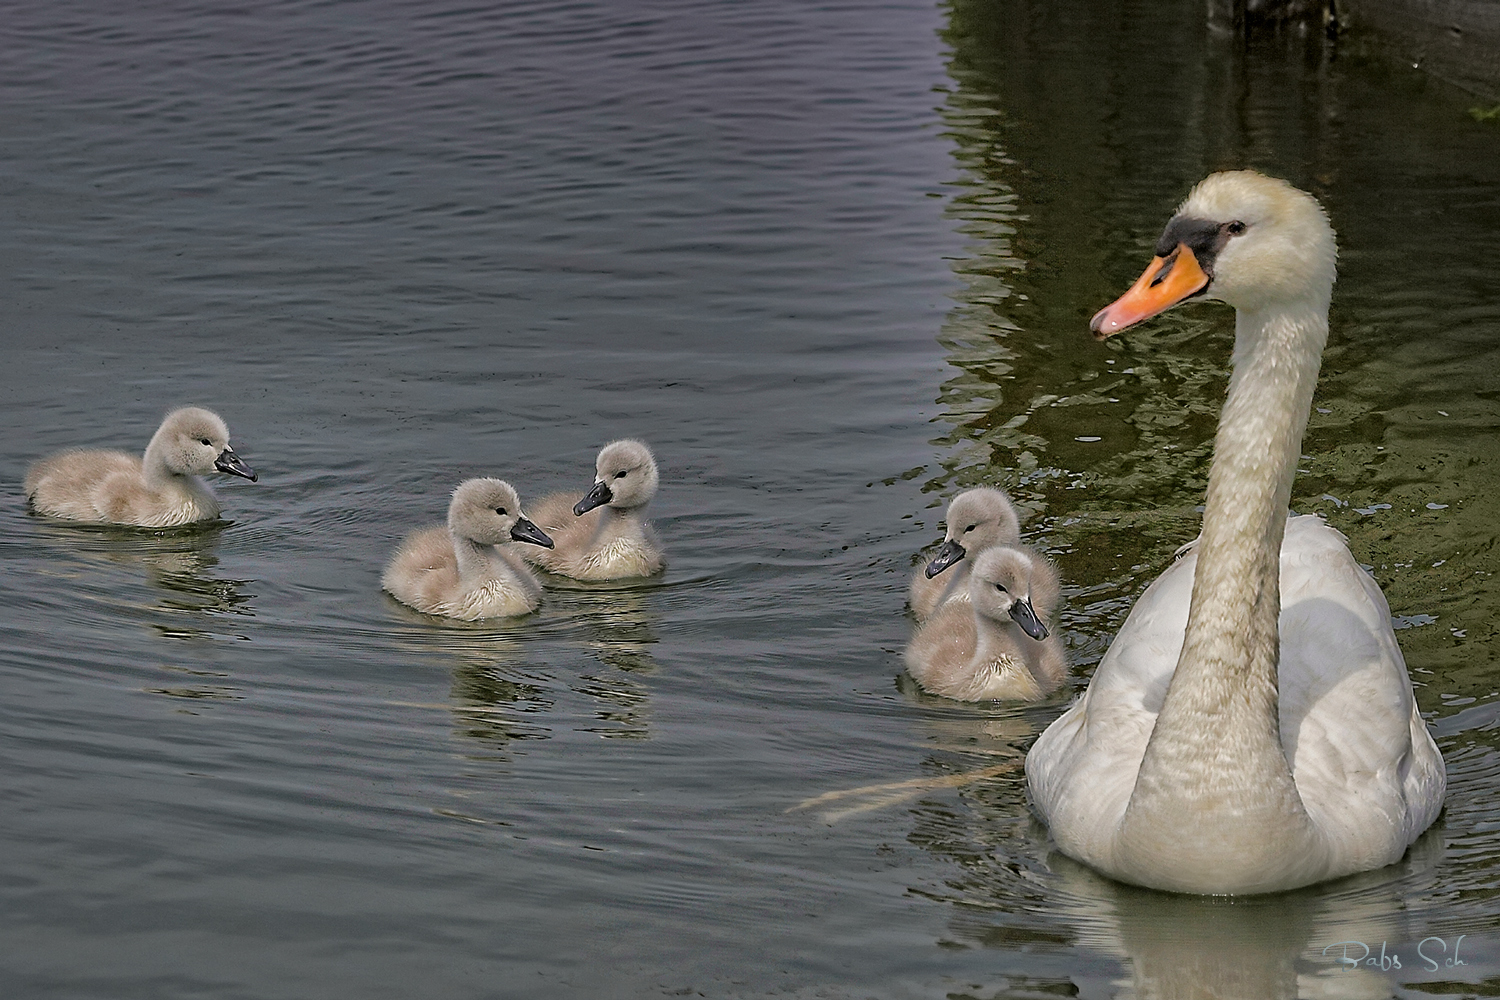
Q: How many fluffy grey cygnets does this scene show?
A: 5